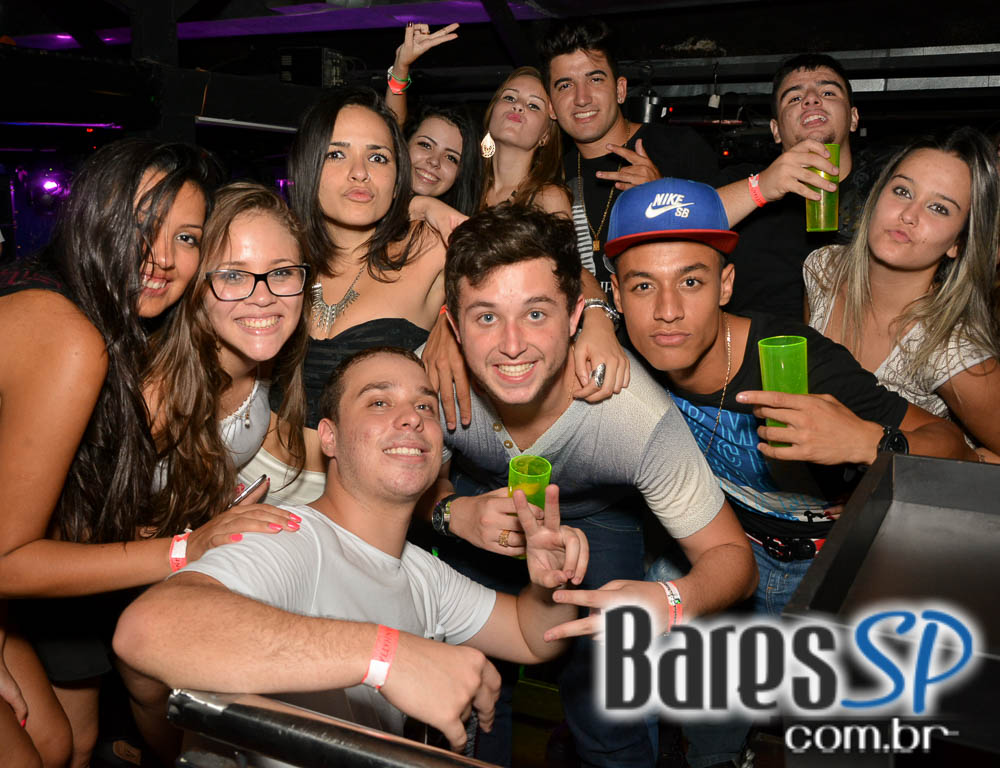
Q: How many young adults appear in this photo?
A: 11